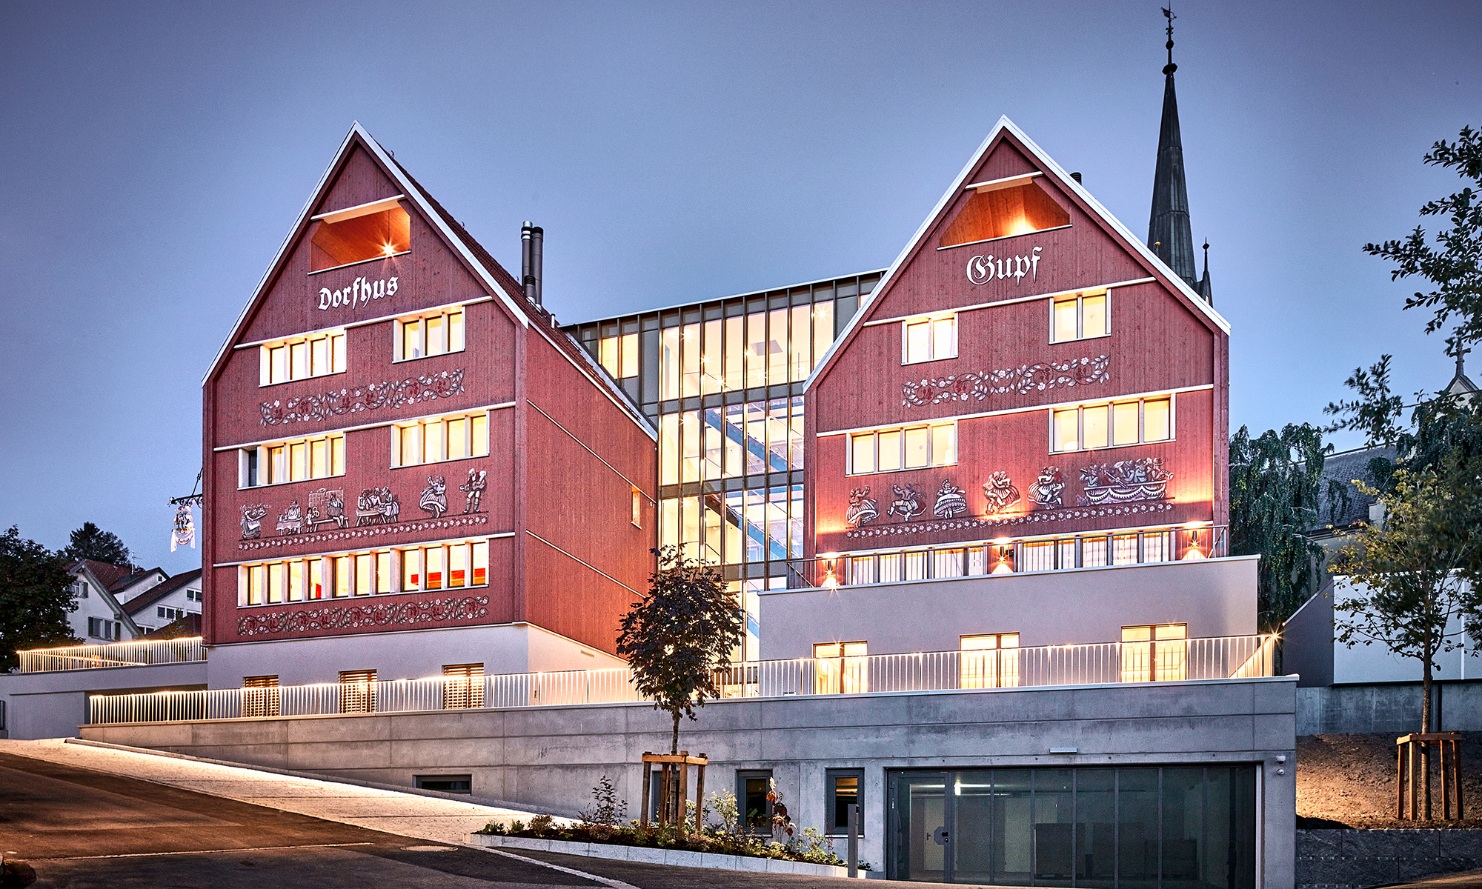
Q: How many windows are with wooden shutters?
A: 3